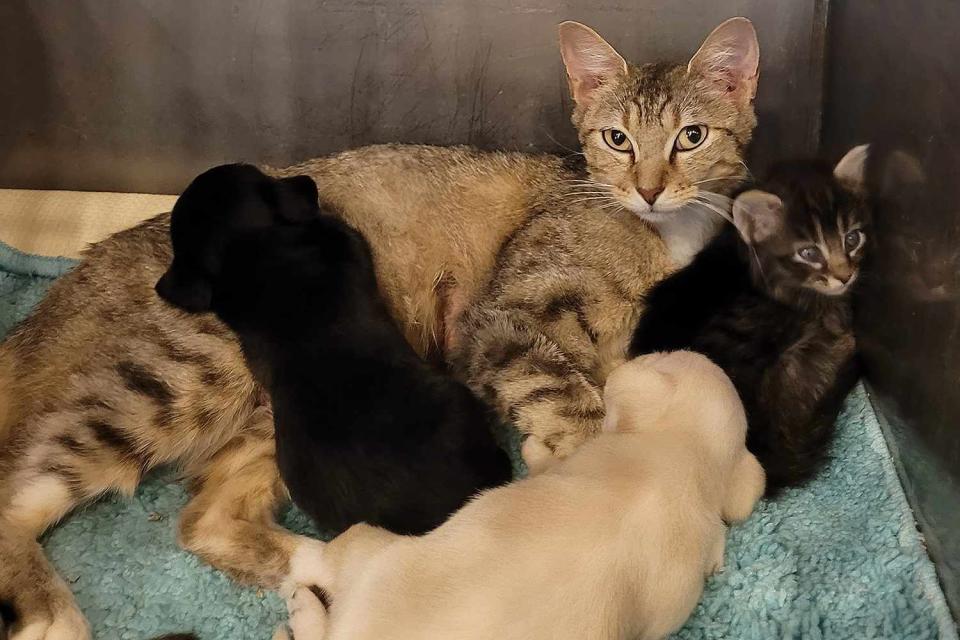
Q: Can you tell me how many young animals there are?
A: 3